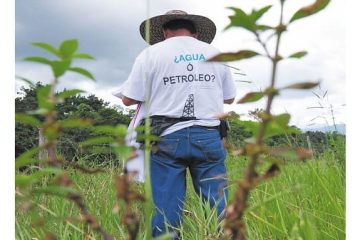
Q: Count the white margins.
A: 2